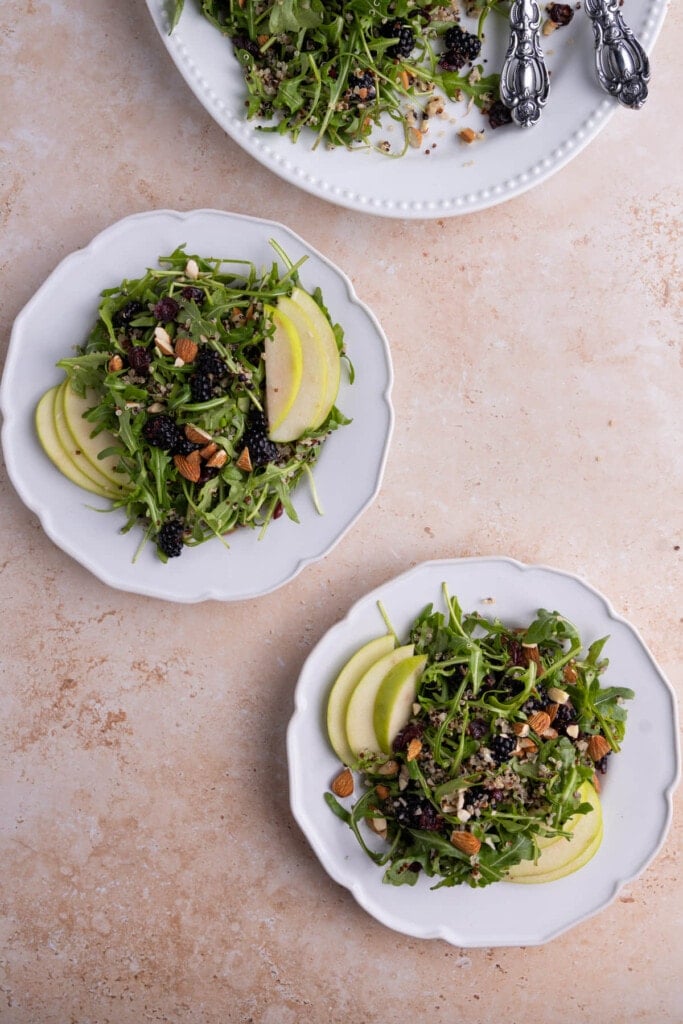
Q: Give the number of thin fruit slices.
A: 12